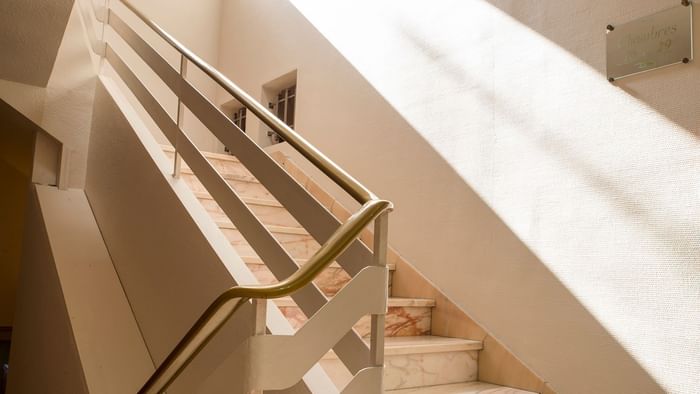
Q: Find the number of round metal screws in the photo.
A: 4